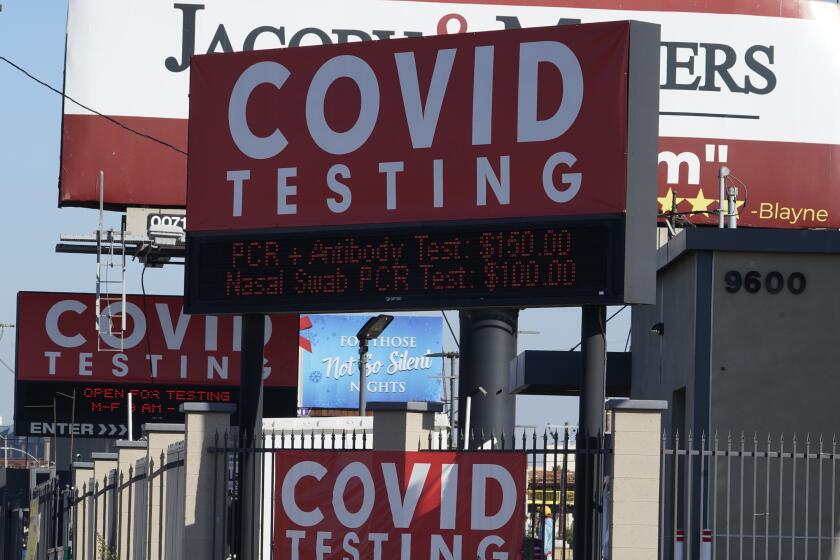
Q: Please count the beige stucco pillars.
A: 7